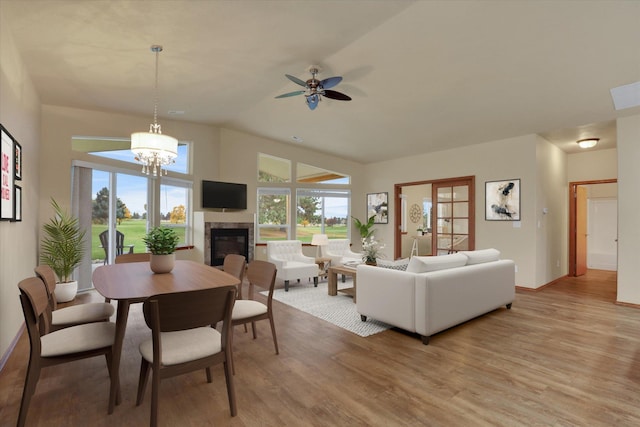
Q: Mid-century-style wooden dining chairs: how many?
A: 6